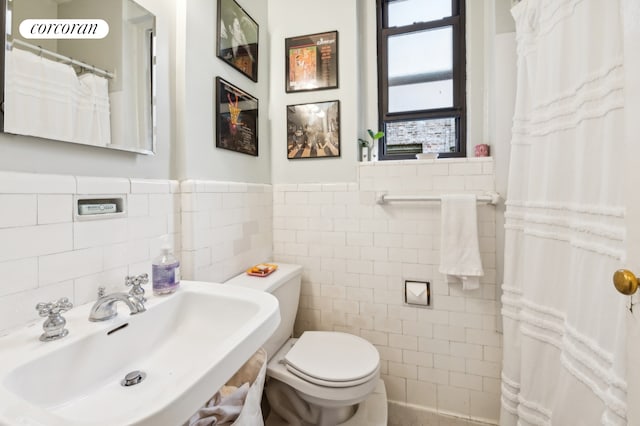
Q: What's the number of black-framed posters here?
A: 4